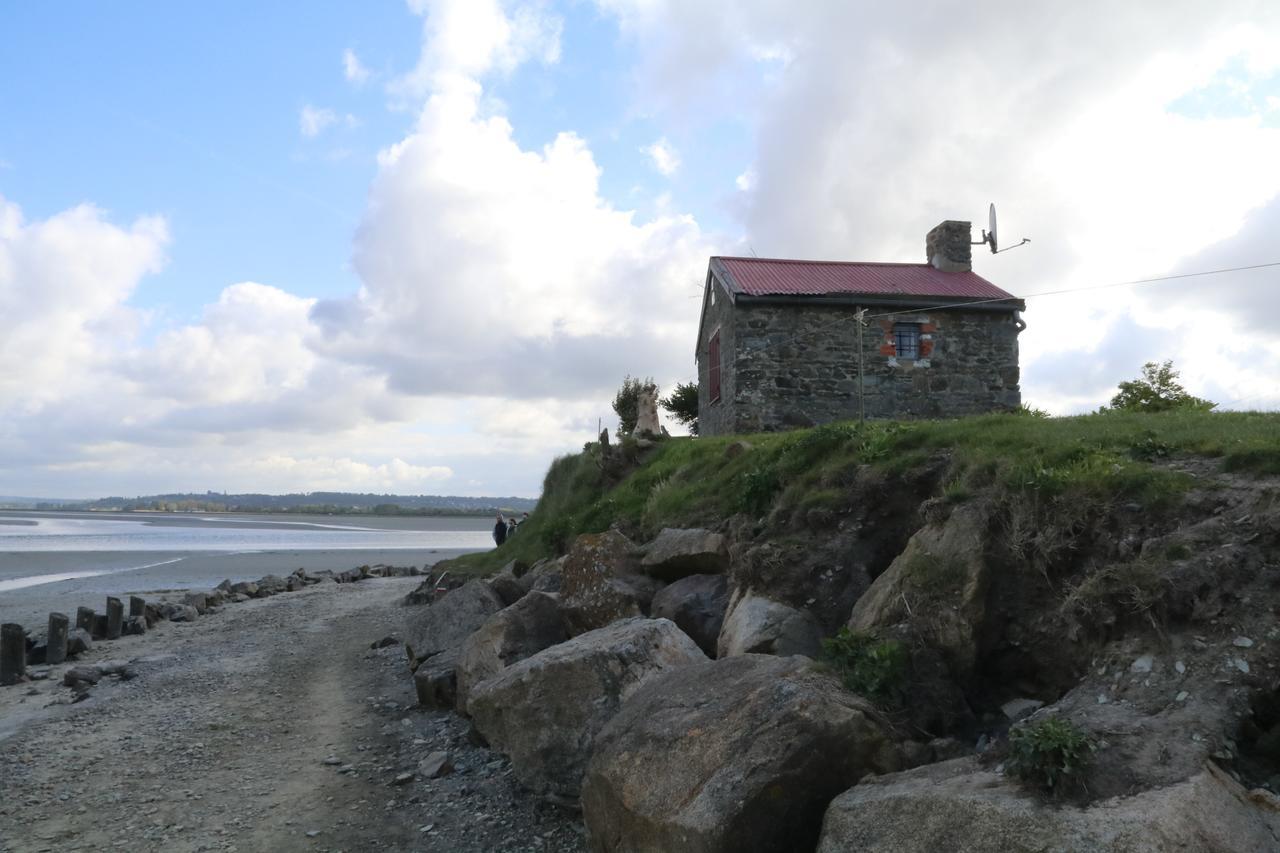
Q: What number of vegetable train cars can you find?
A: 0